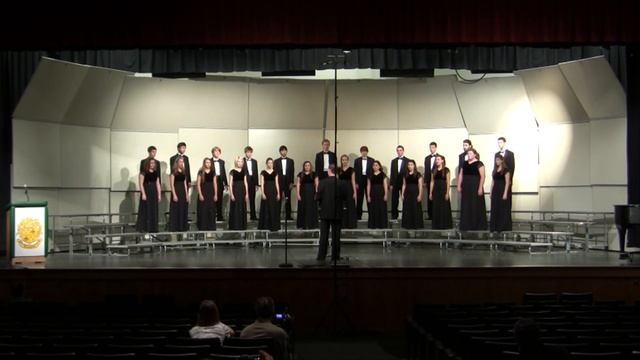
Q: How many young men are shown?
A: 11